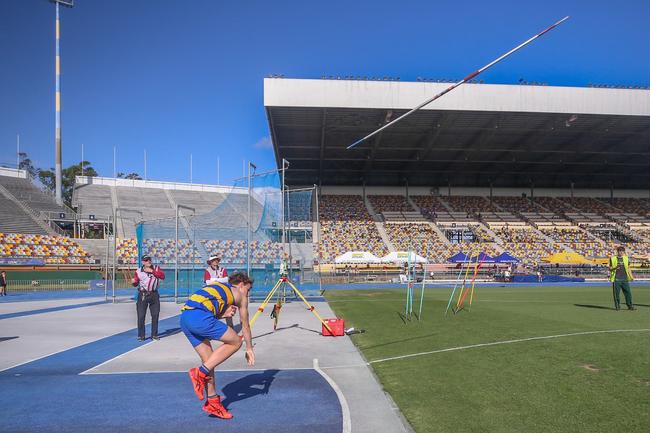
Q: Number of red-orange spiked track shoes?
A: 2